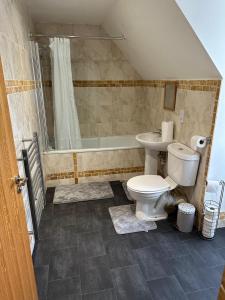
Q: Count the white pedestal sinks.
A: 1